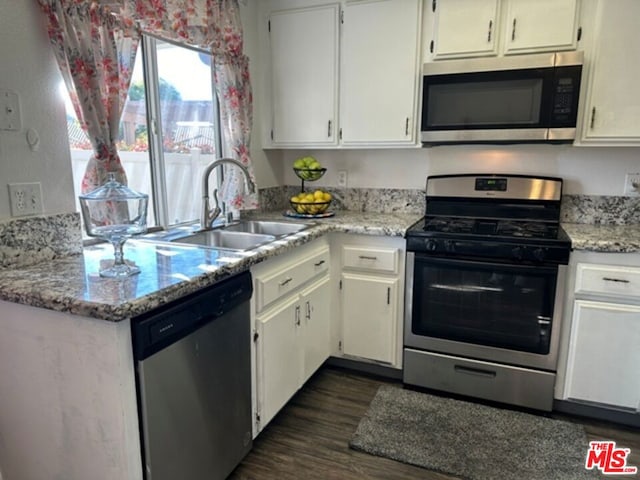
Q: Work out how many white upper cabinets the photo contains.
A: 5